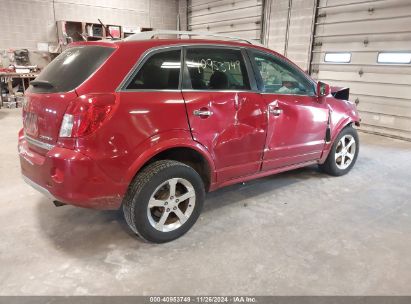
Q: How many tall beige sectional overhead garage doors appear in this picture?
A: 2